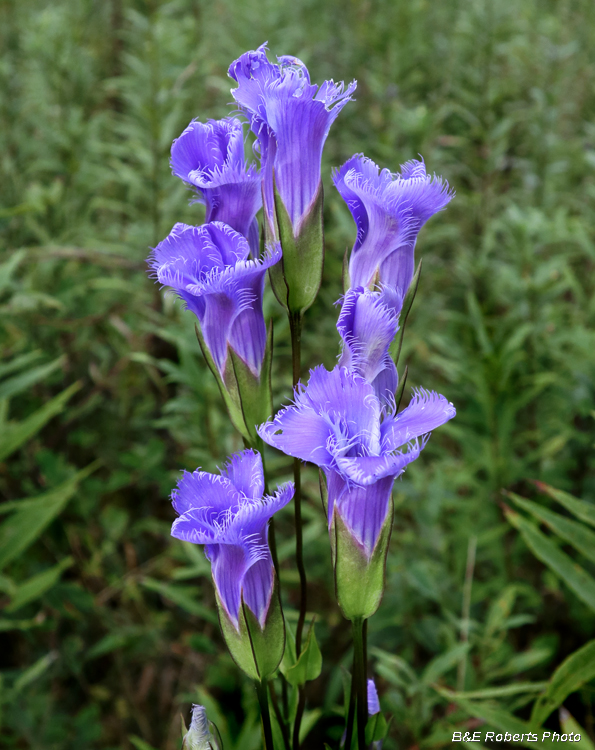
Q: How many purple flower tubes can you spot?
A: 7